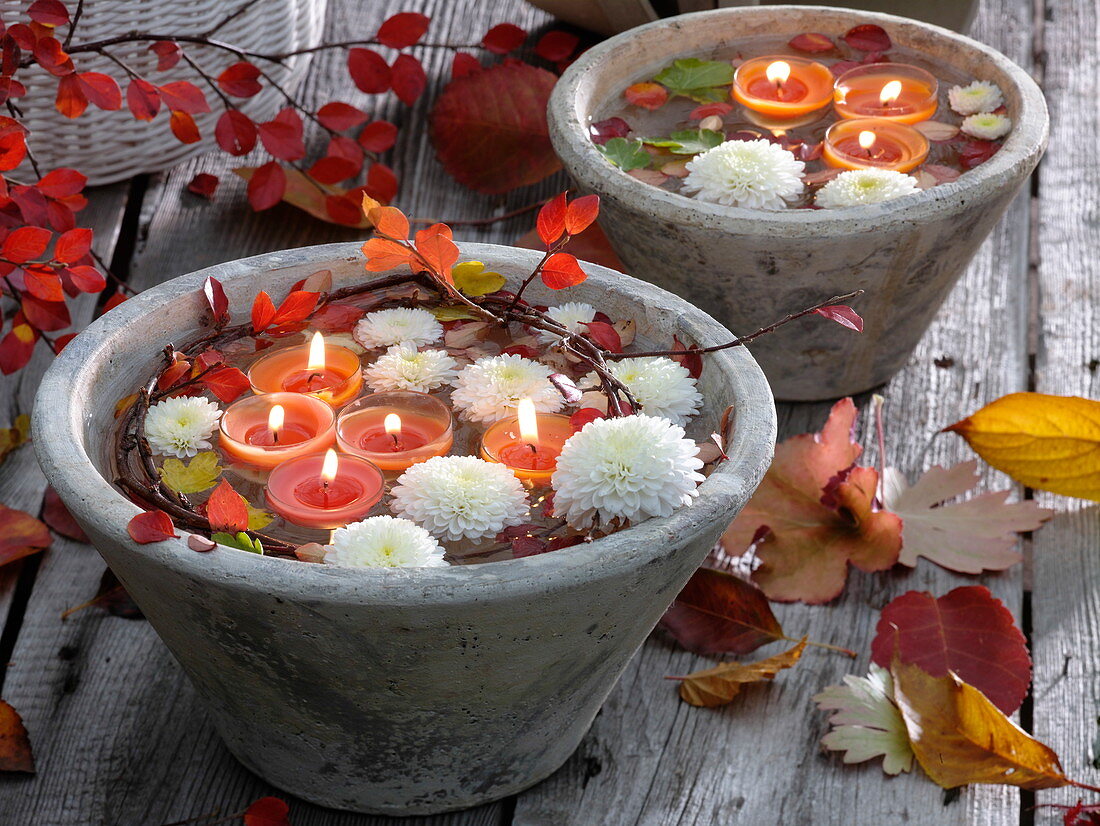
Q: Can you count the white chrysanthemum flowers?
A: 13